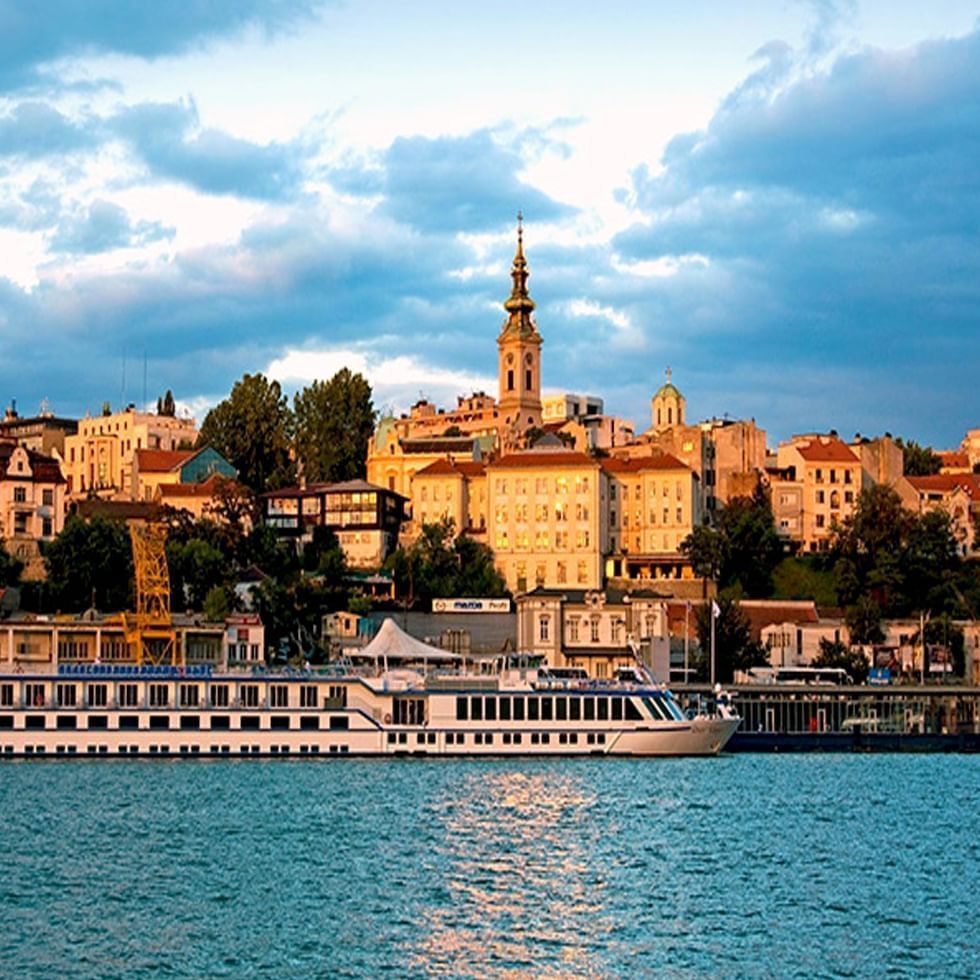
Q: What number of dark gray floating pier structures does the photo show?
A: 1